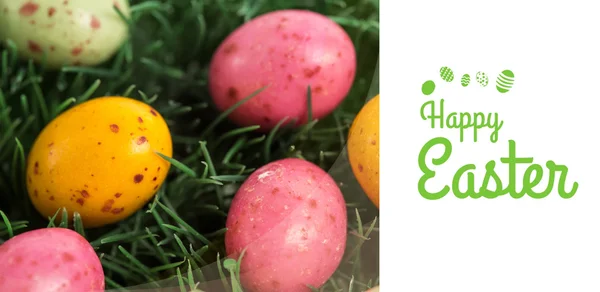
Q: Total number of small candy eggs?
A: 6